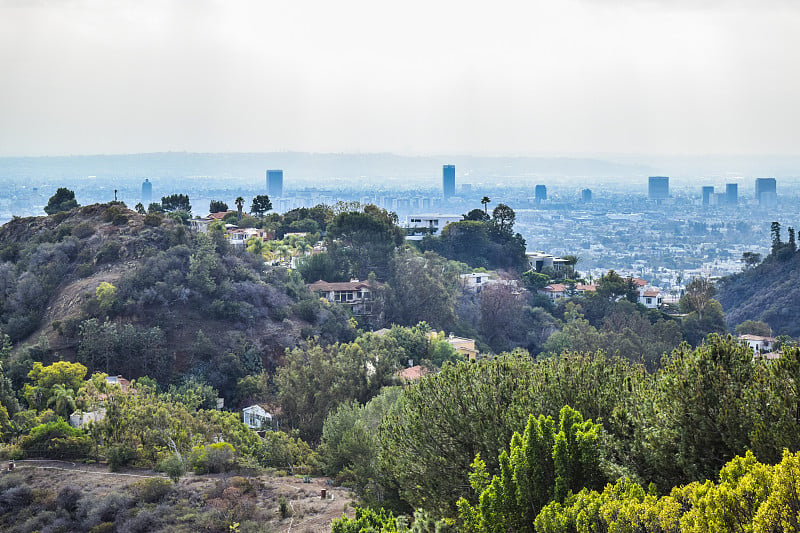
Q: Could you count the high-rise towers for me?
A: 9